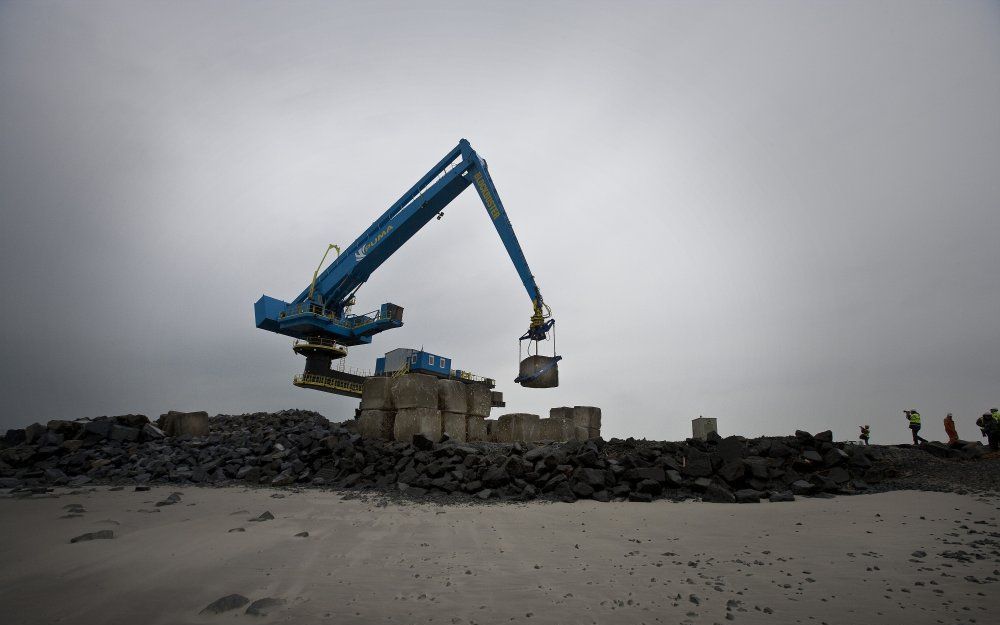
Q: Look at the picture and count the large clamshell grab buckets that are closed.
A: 0